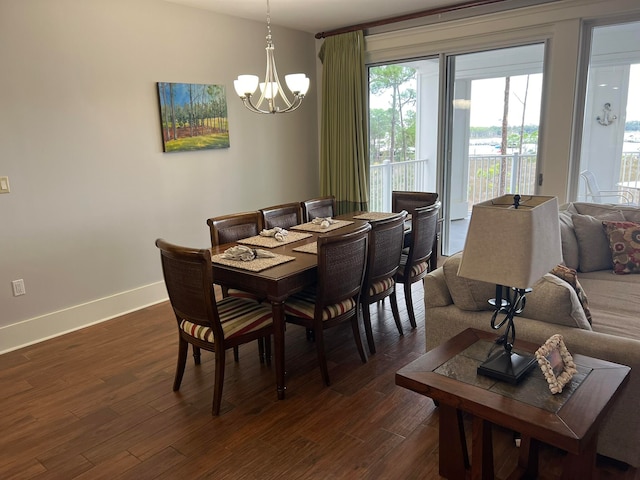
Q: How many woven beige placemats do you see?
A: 5